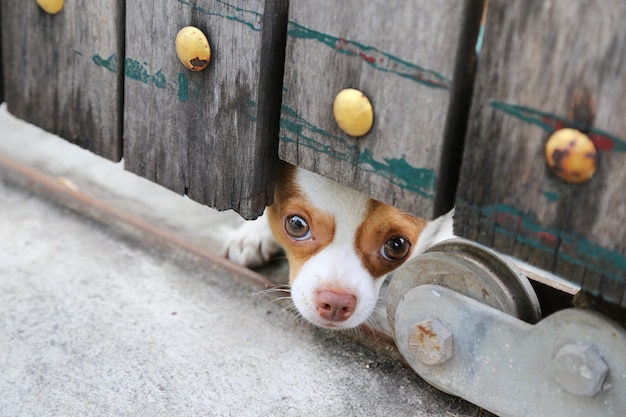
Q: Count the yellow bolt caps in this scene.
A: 4